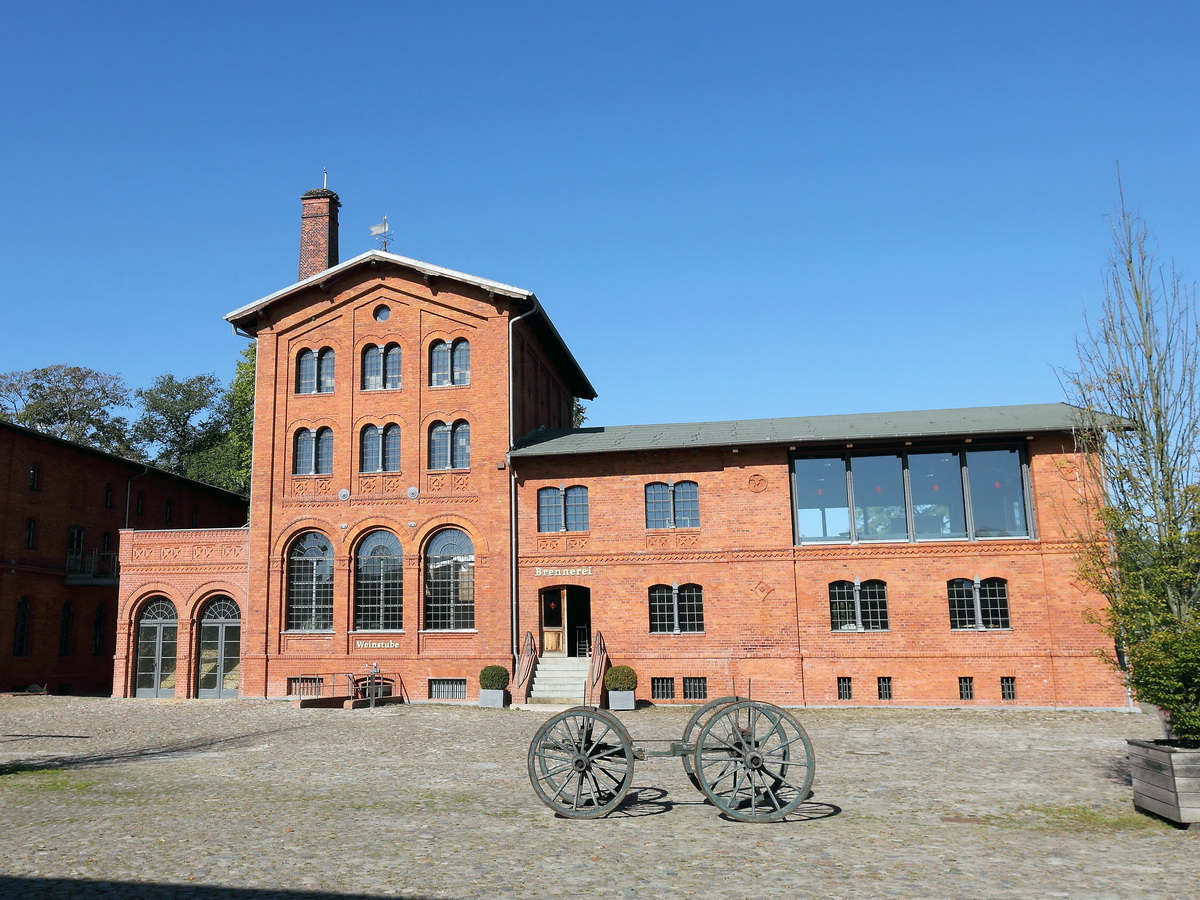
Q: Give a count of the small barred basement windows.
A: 8